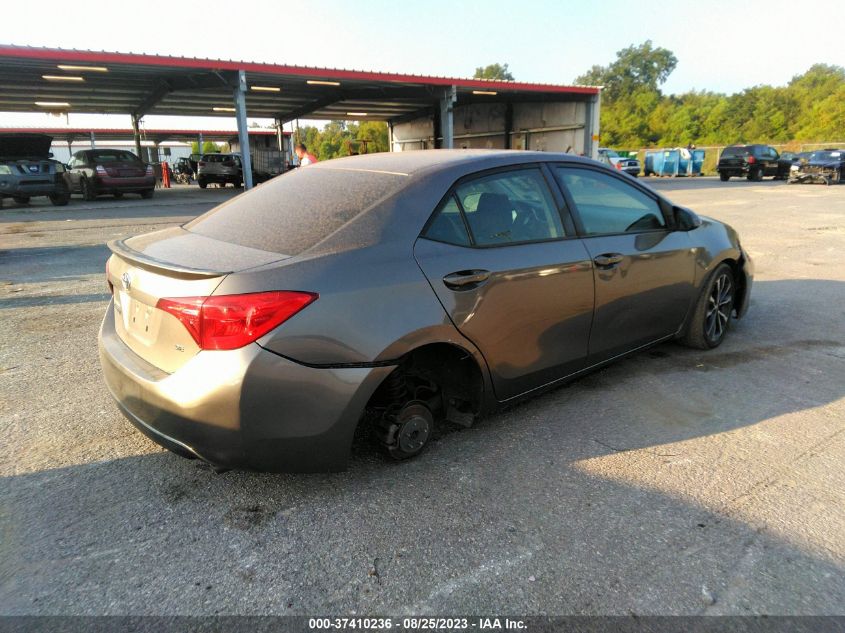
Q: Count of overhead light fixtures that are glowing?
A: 8